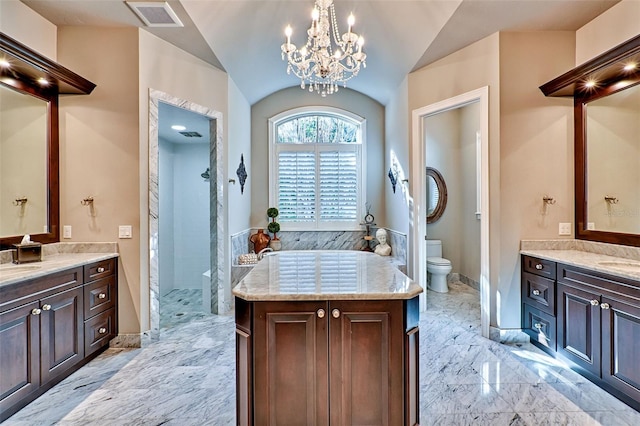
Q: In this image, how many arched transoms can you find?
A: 1